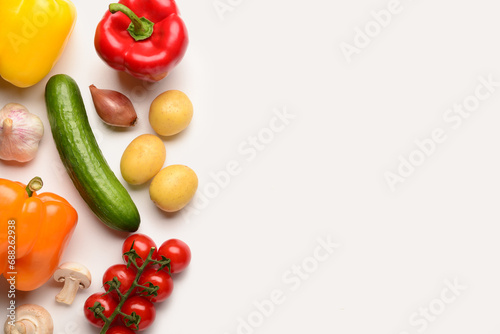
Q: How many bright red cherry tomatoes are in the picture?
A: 7